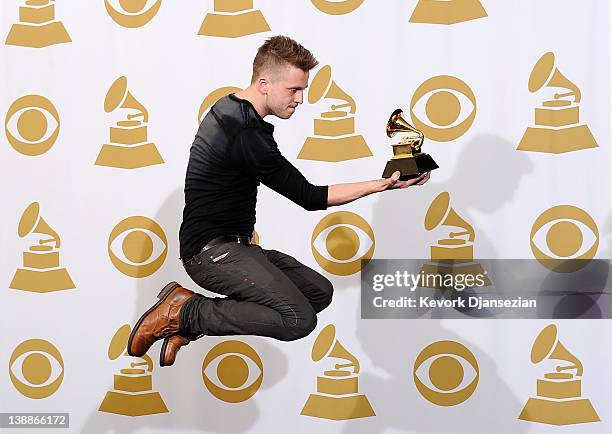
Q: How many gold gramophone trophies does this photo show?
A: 1